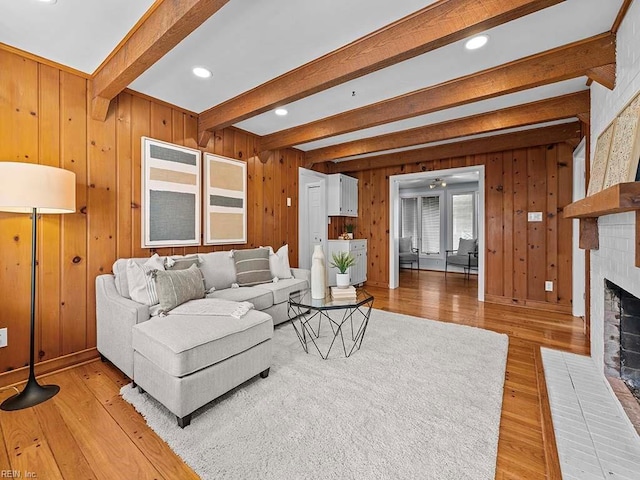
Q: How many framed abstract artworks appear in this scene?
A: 2